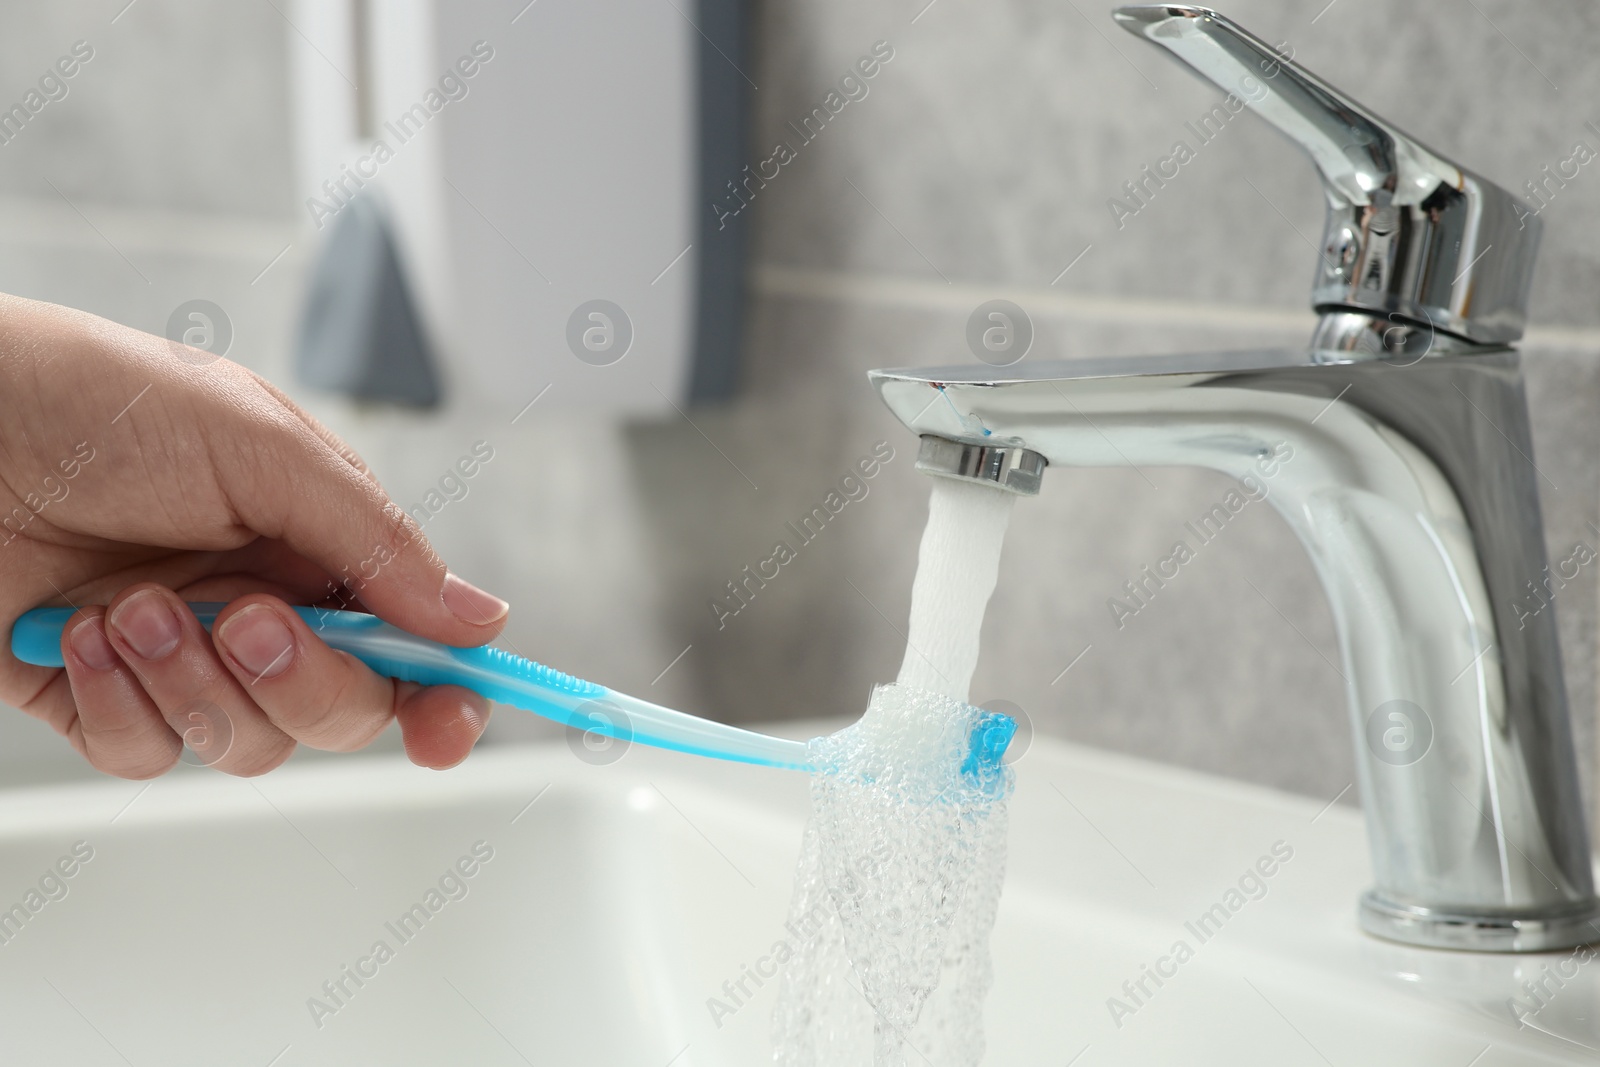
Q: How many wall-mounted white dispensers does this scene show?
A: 1